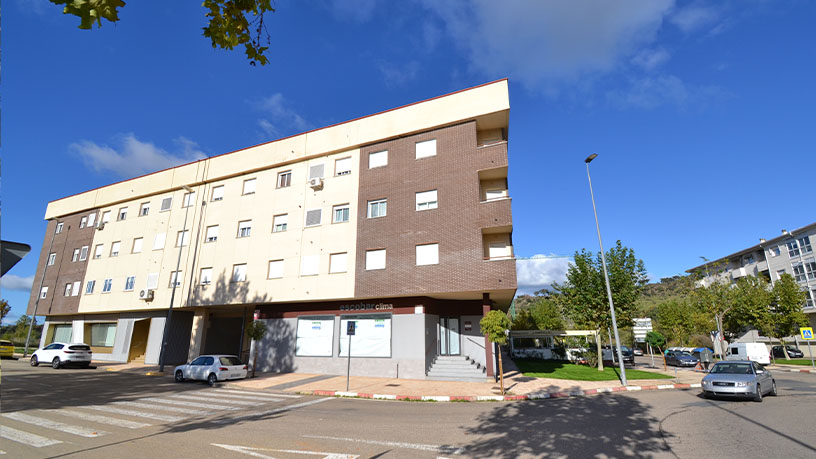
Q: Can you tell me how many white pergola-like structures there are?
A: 1